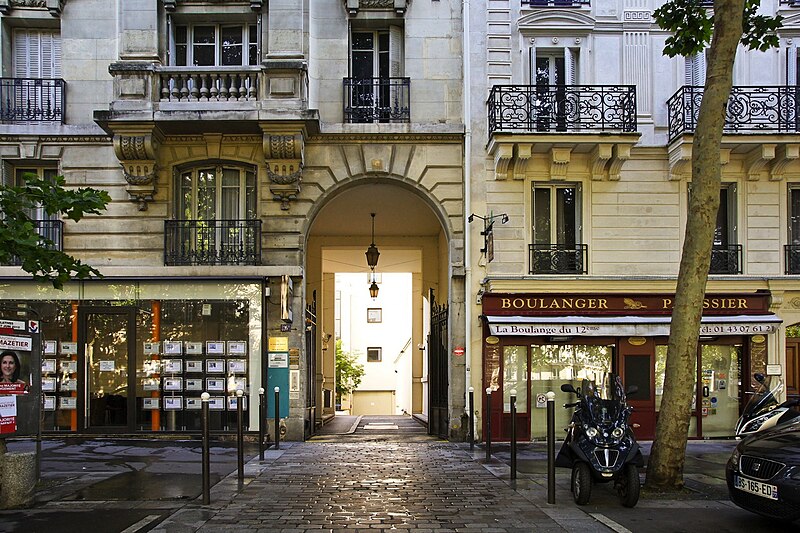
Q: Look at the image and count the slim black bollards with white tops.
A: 8